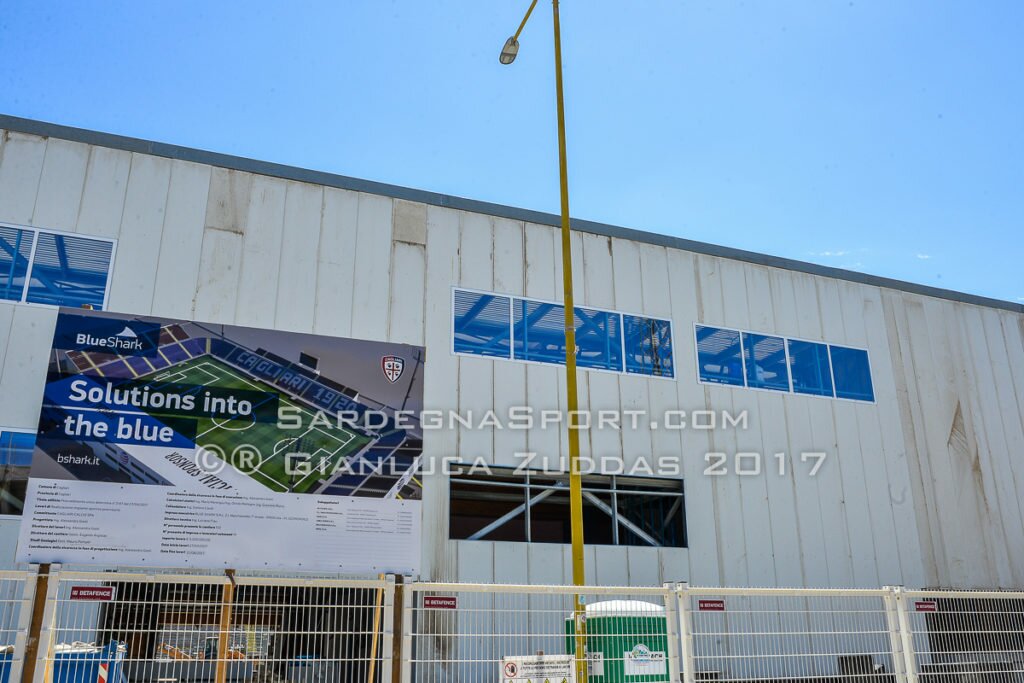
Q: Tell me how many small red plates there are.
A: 4